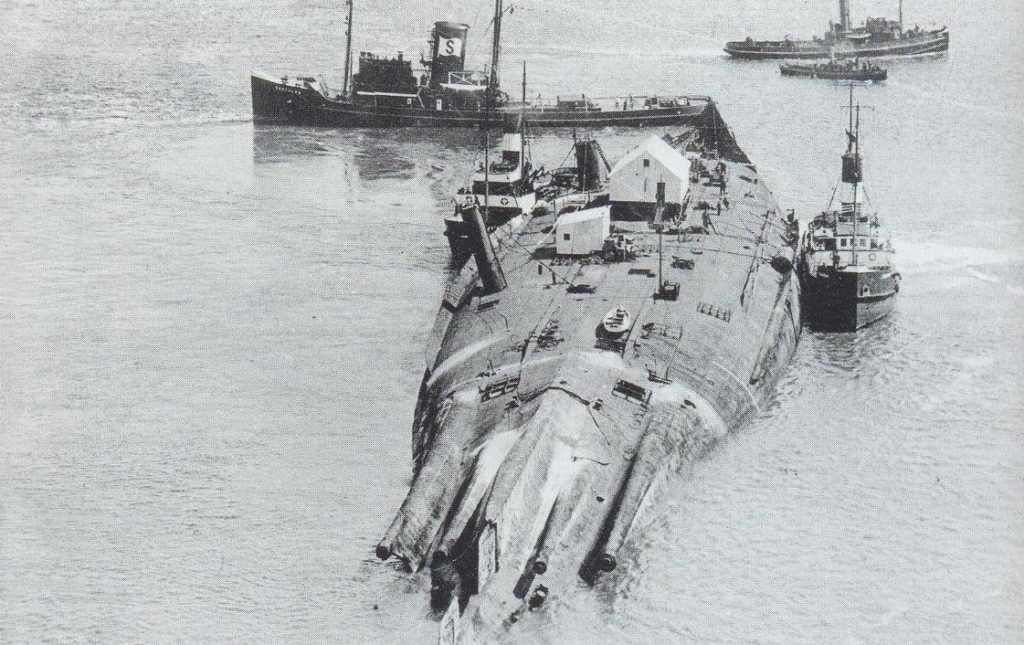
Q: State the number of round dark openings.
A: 4